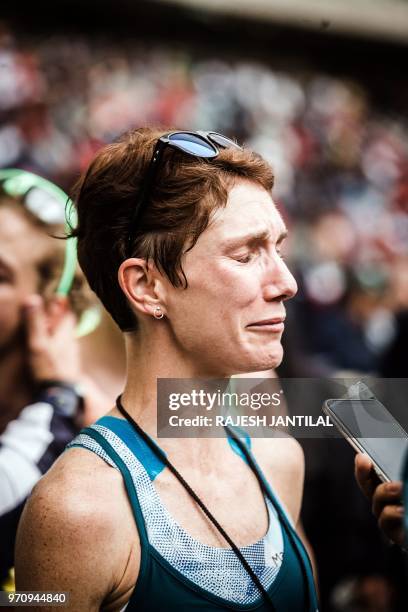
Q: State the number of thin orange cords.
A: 0